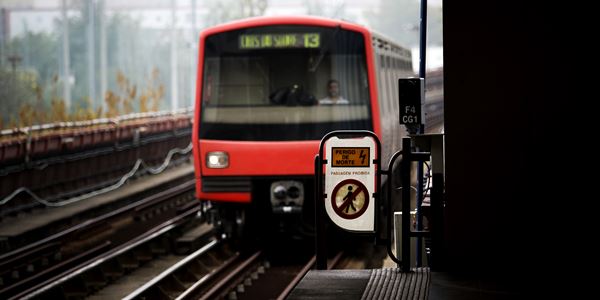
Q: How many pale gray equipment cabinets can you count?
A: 1